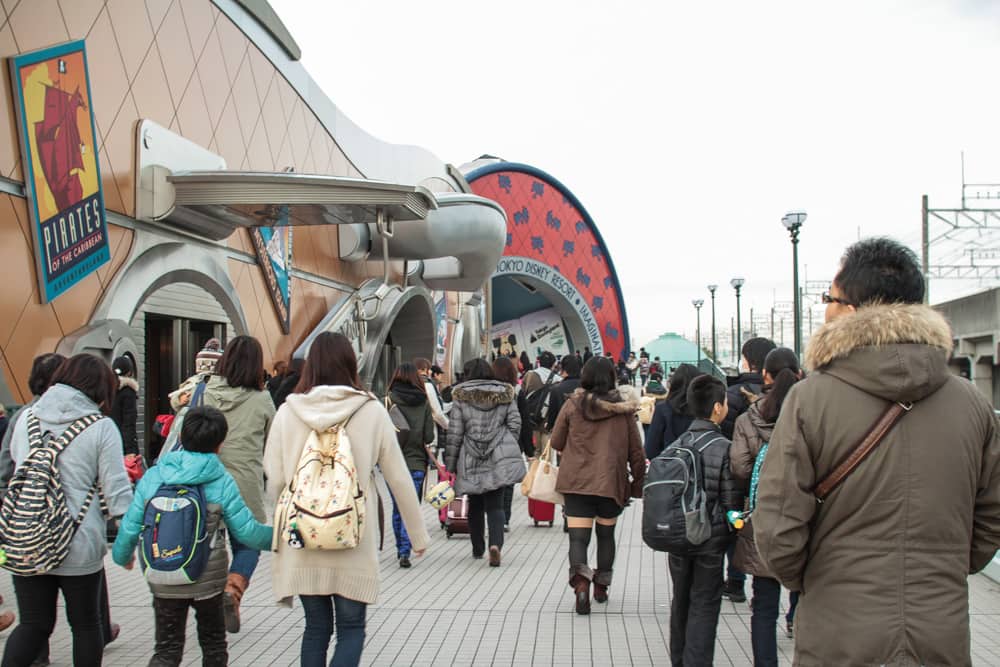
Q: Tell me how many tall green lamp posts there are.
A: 4